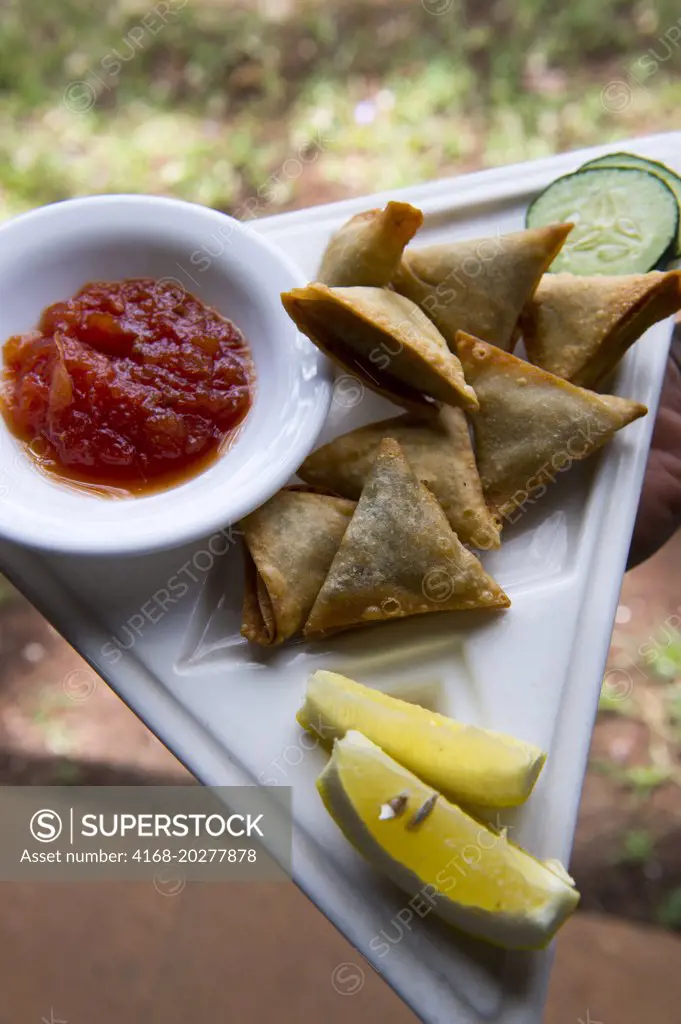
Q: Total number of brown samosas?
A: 8